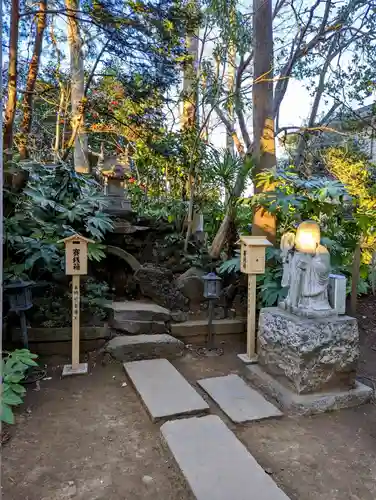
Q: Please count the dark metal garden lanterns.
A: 2